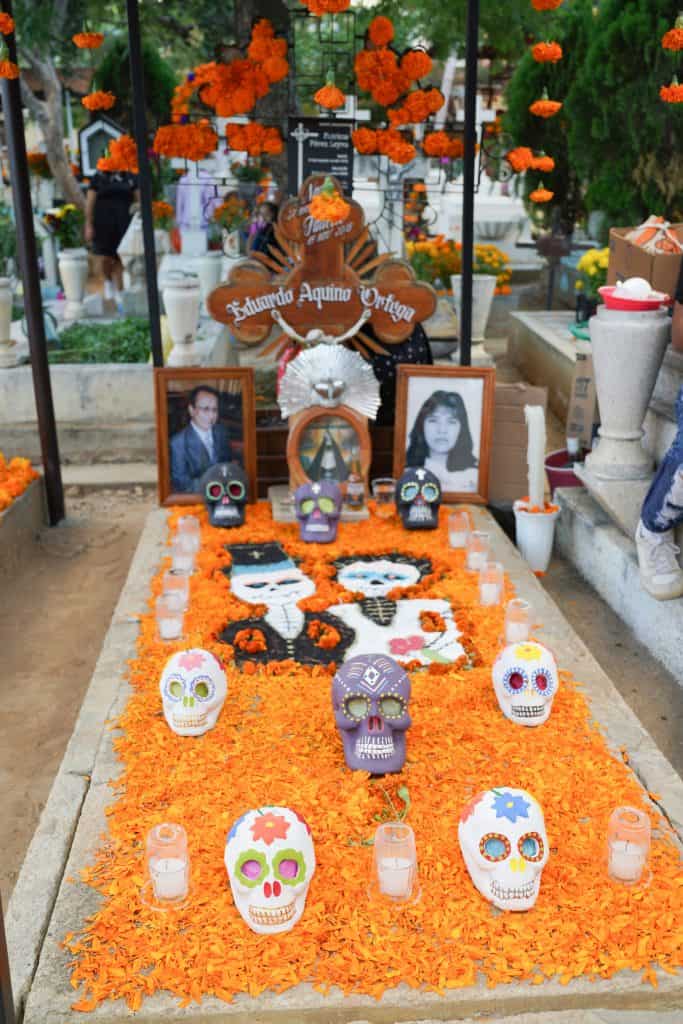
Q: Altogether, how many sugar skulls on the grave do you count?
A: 8